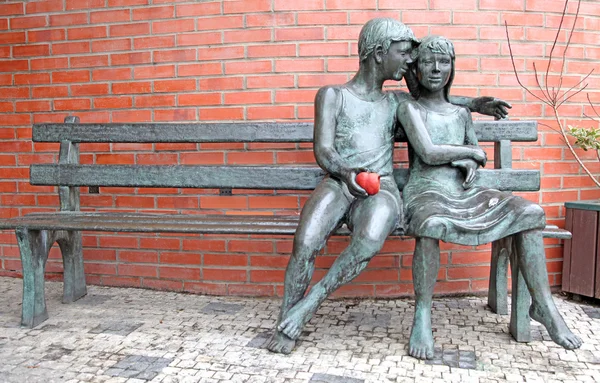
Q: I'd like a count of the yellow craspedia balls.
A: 0